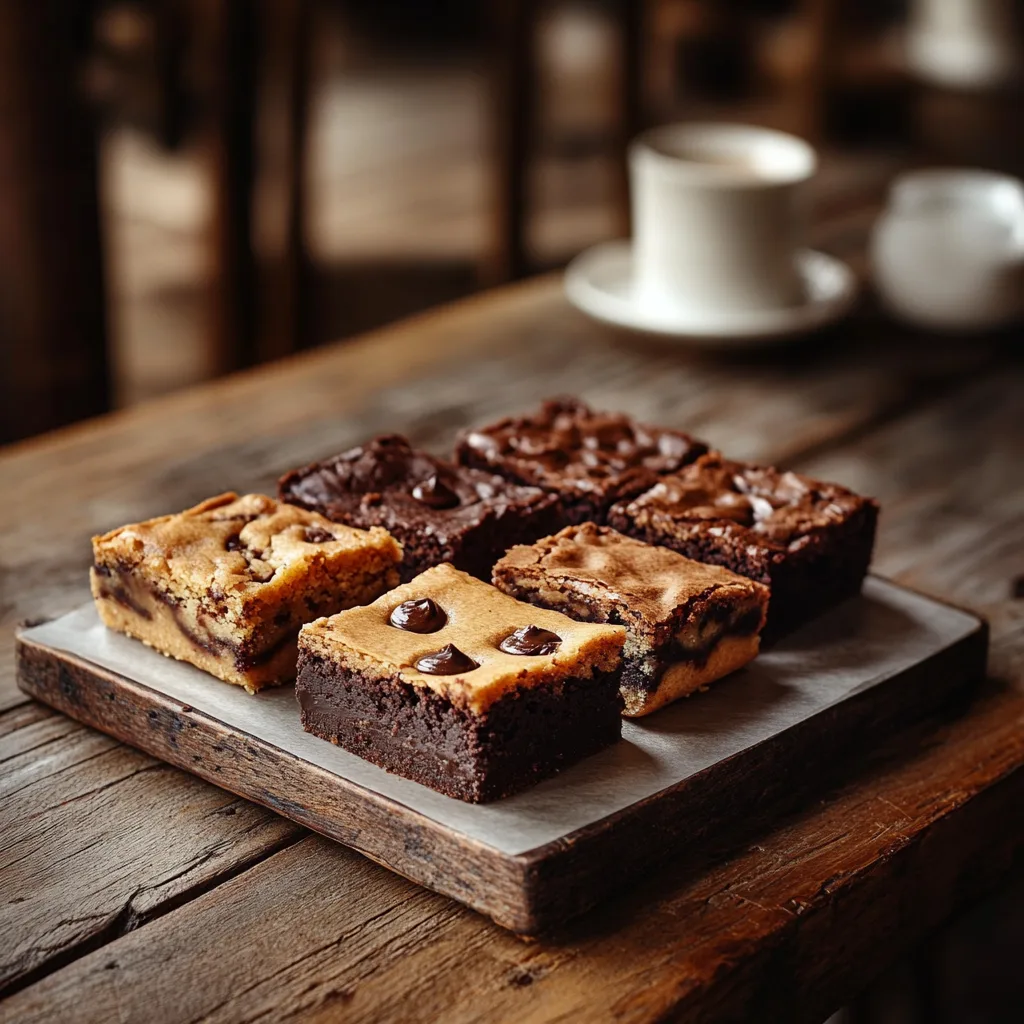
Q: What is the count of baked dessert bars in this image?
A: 6